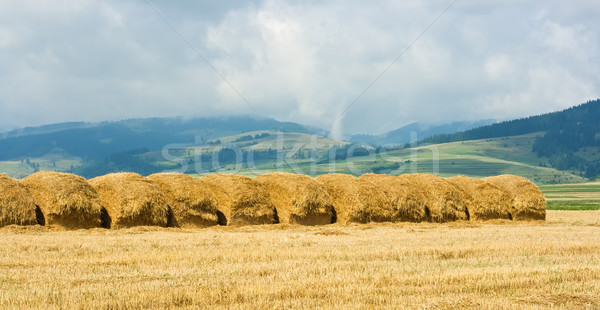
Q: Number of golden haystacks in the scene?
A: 11